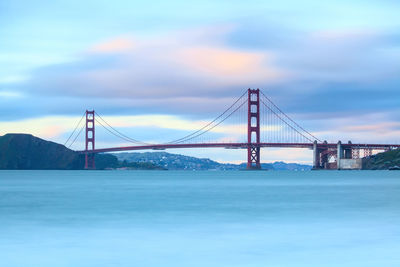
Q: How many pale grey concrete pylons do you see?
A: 2